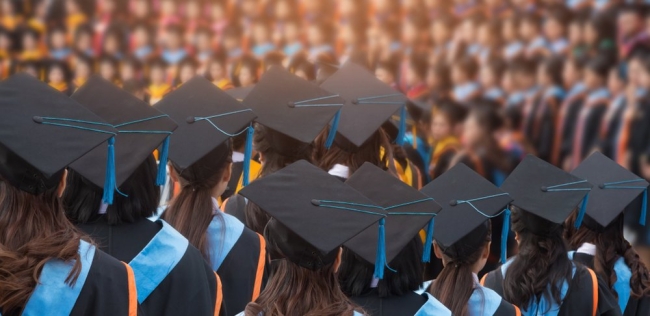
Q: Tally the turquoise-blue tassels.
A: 10